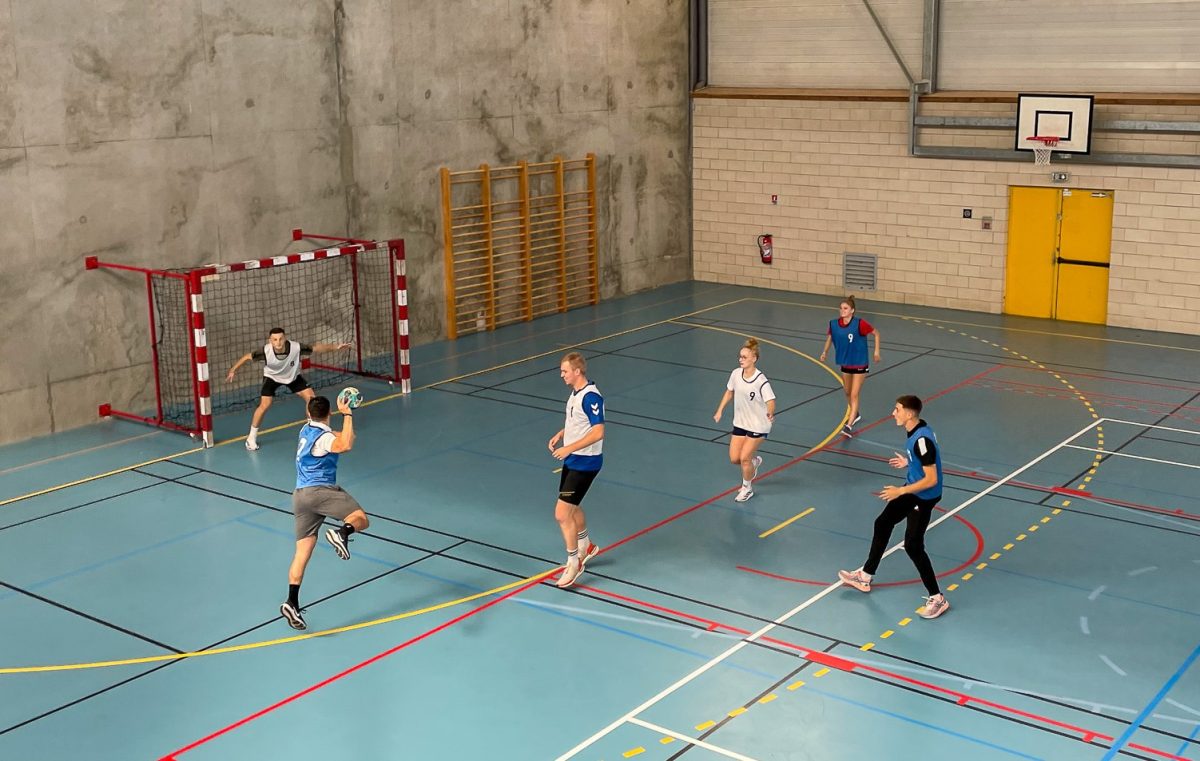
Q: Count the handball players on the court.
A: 6